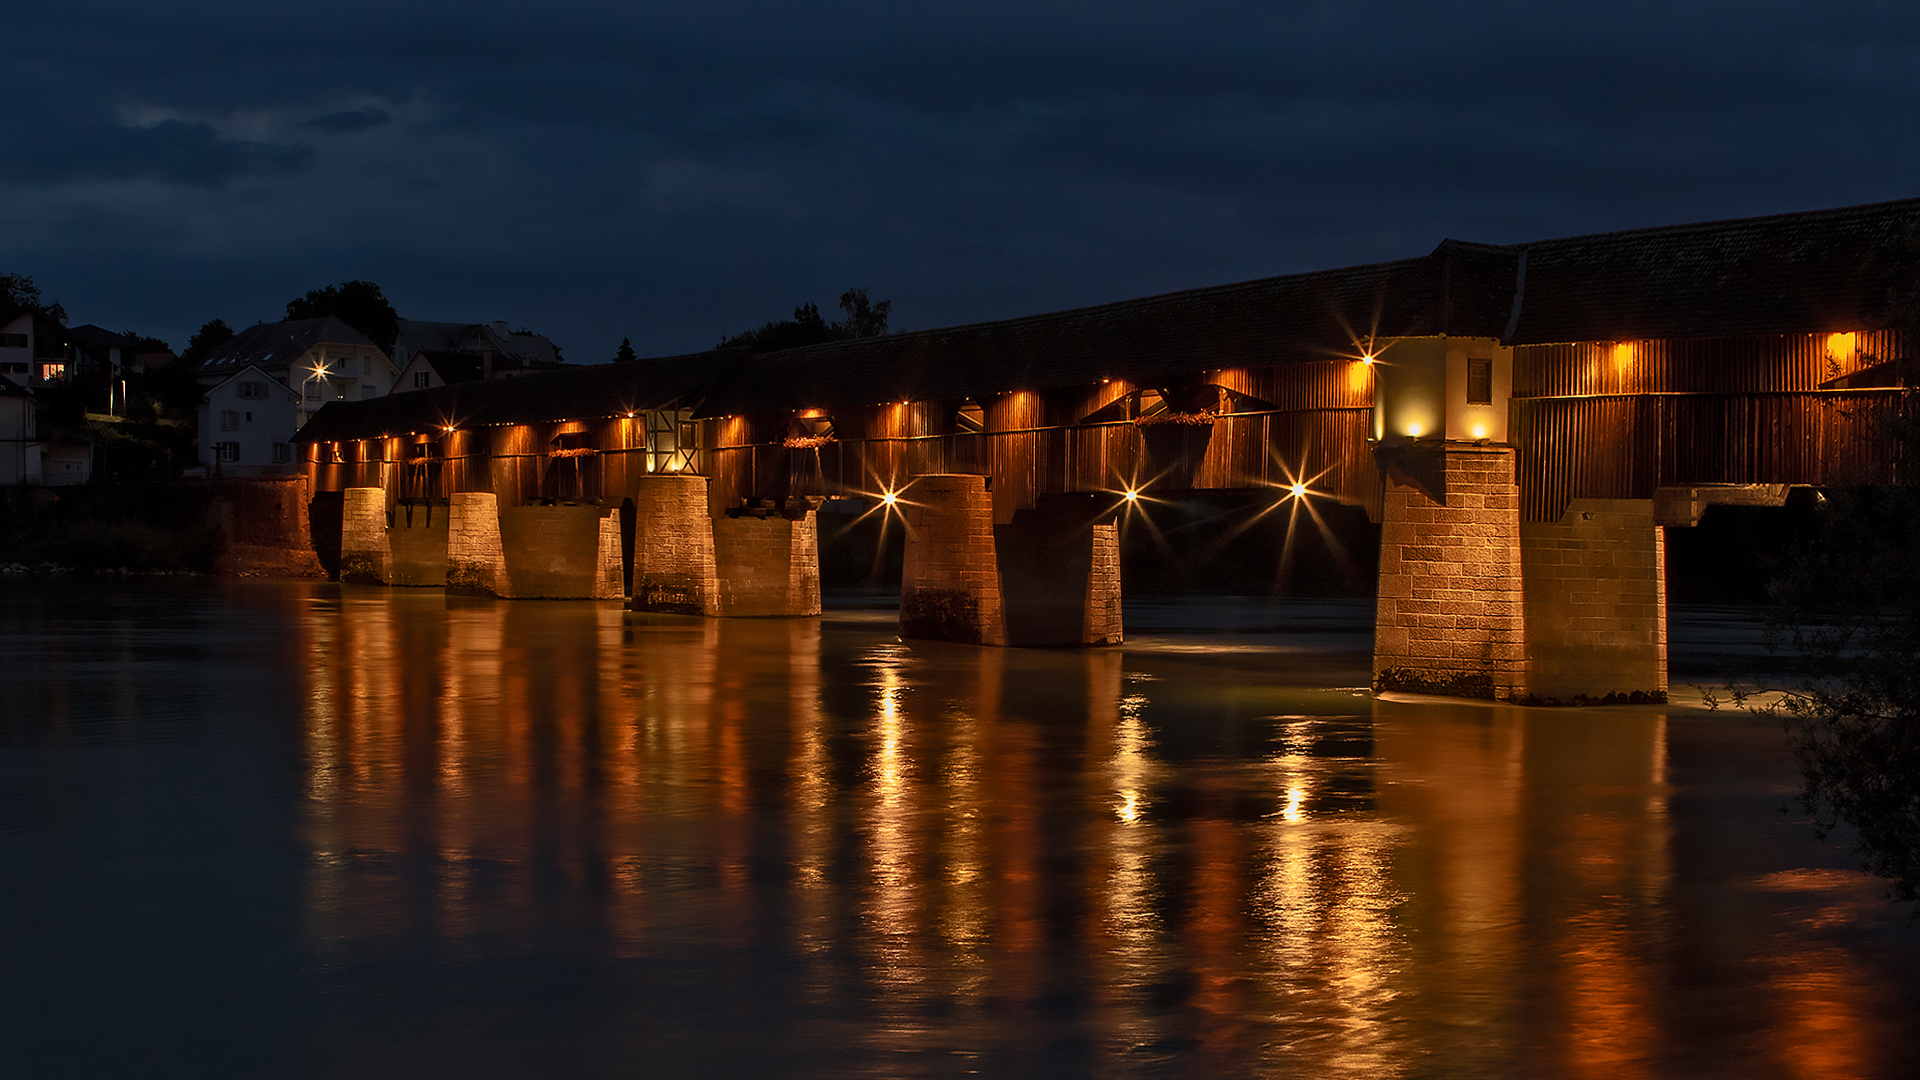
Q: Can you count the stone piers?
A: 5